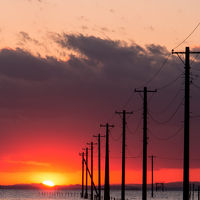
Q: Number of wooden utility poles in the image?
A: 9